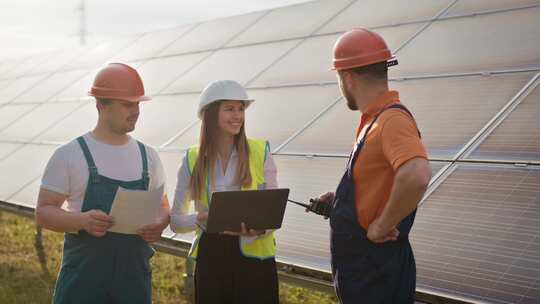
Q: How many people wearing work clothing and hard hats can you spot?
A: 3